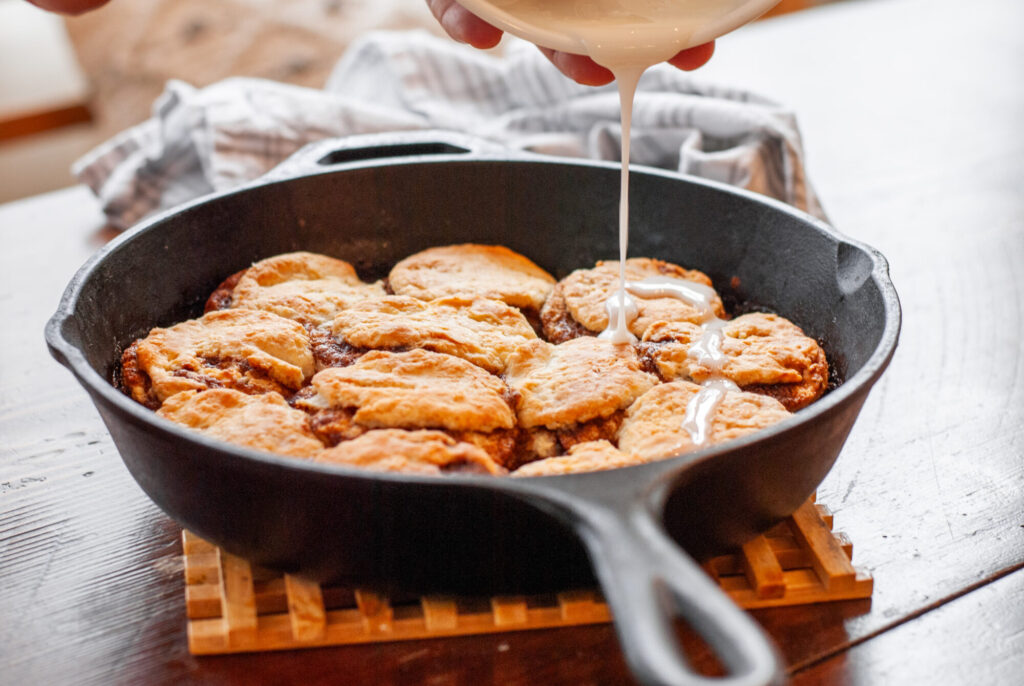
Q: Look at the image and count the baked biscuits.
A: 12